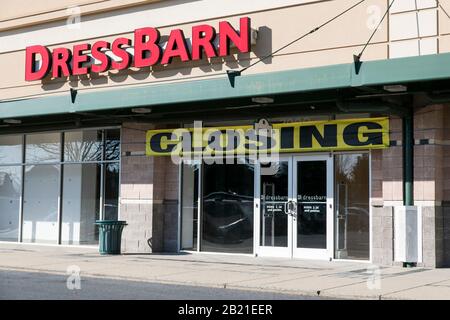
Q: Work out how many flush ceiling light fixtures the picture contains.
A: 4